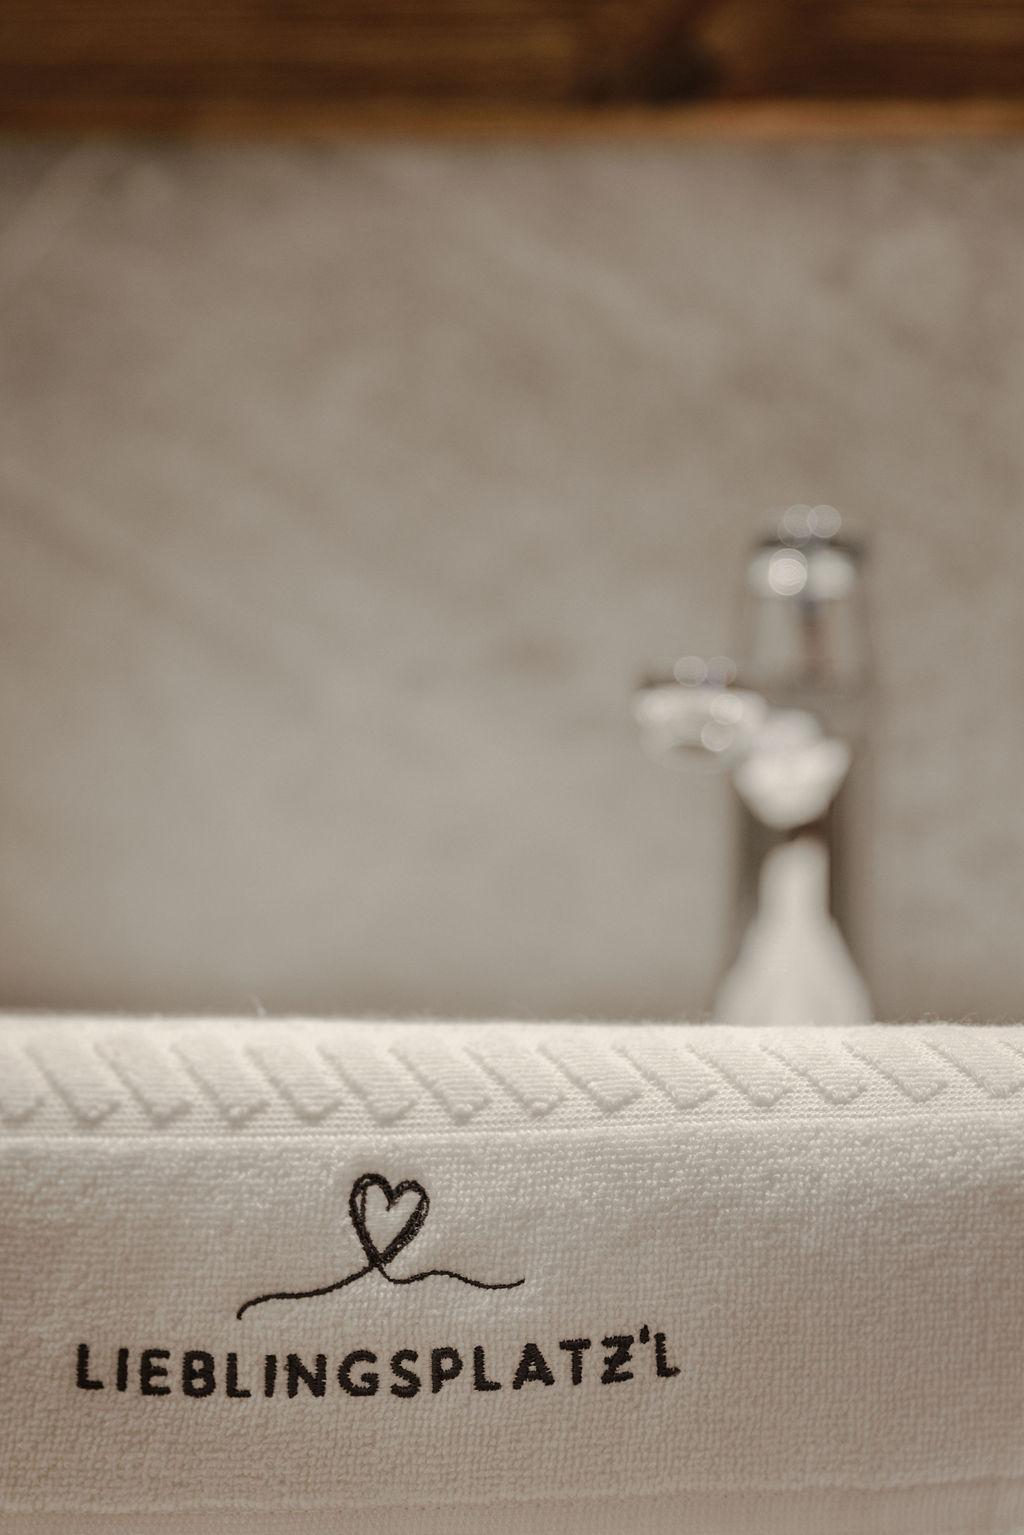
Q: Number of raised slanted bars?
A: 14